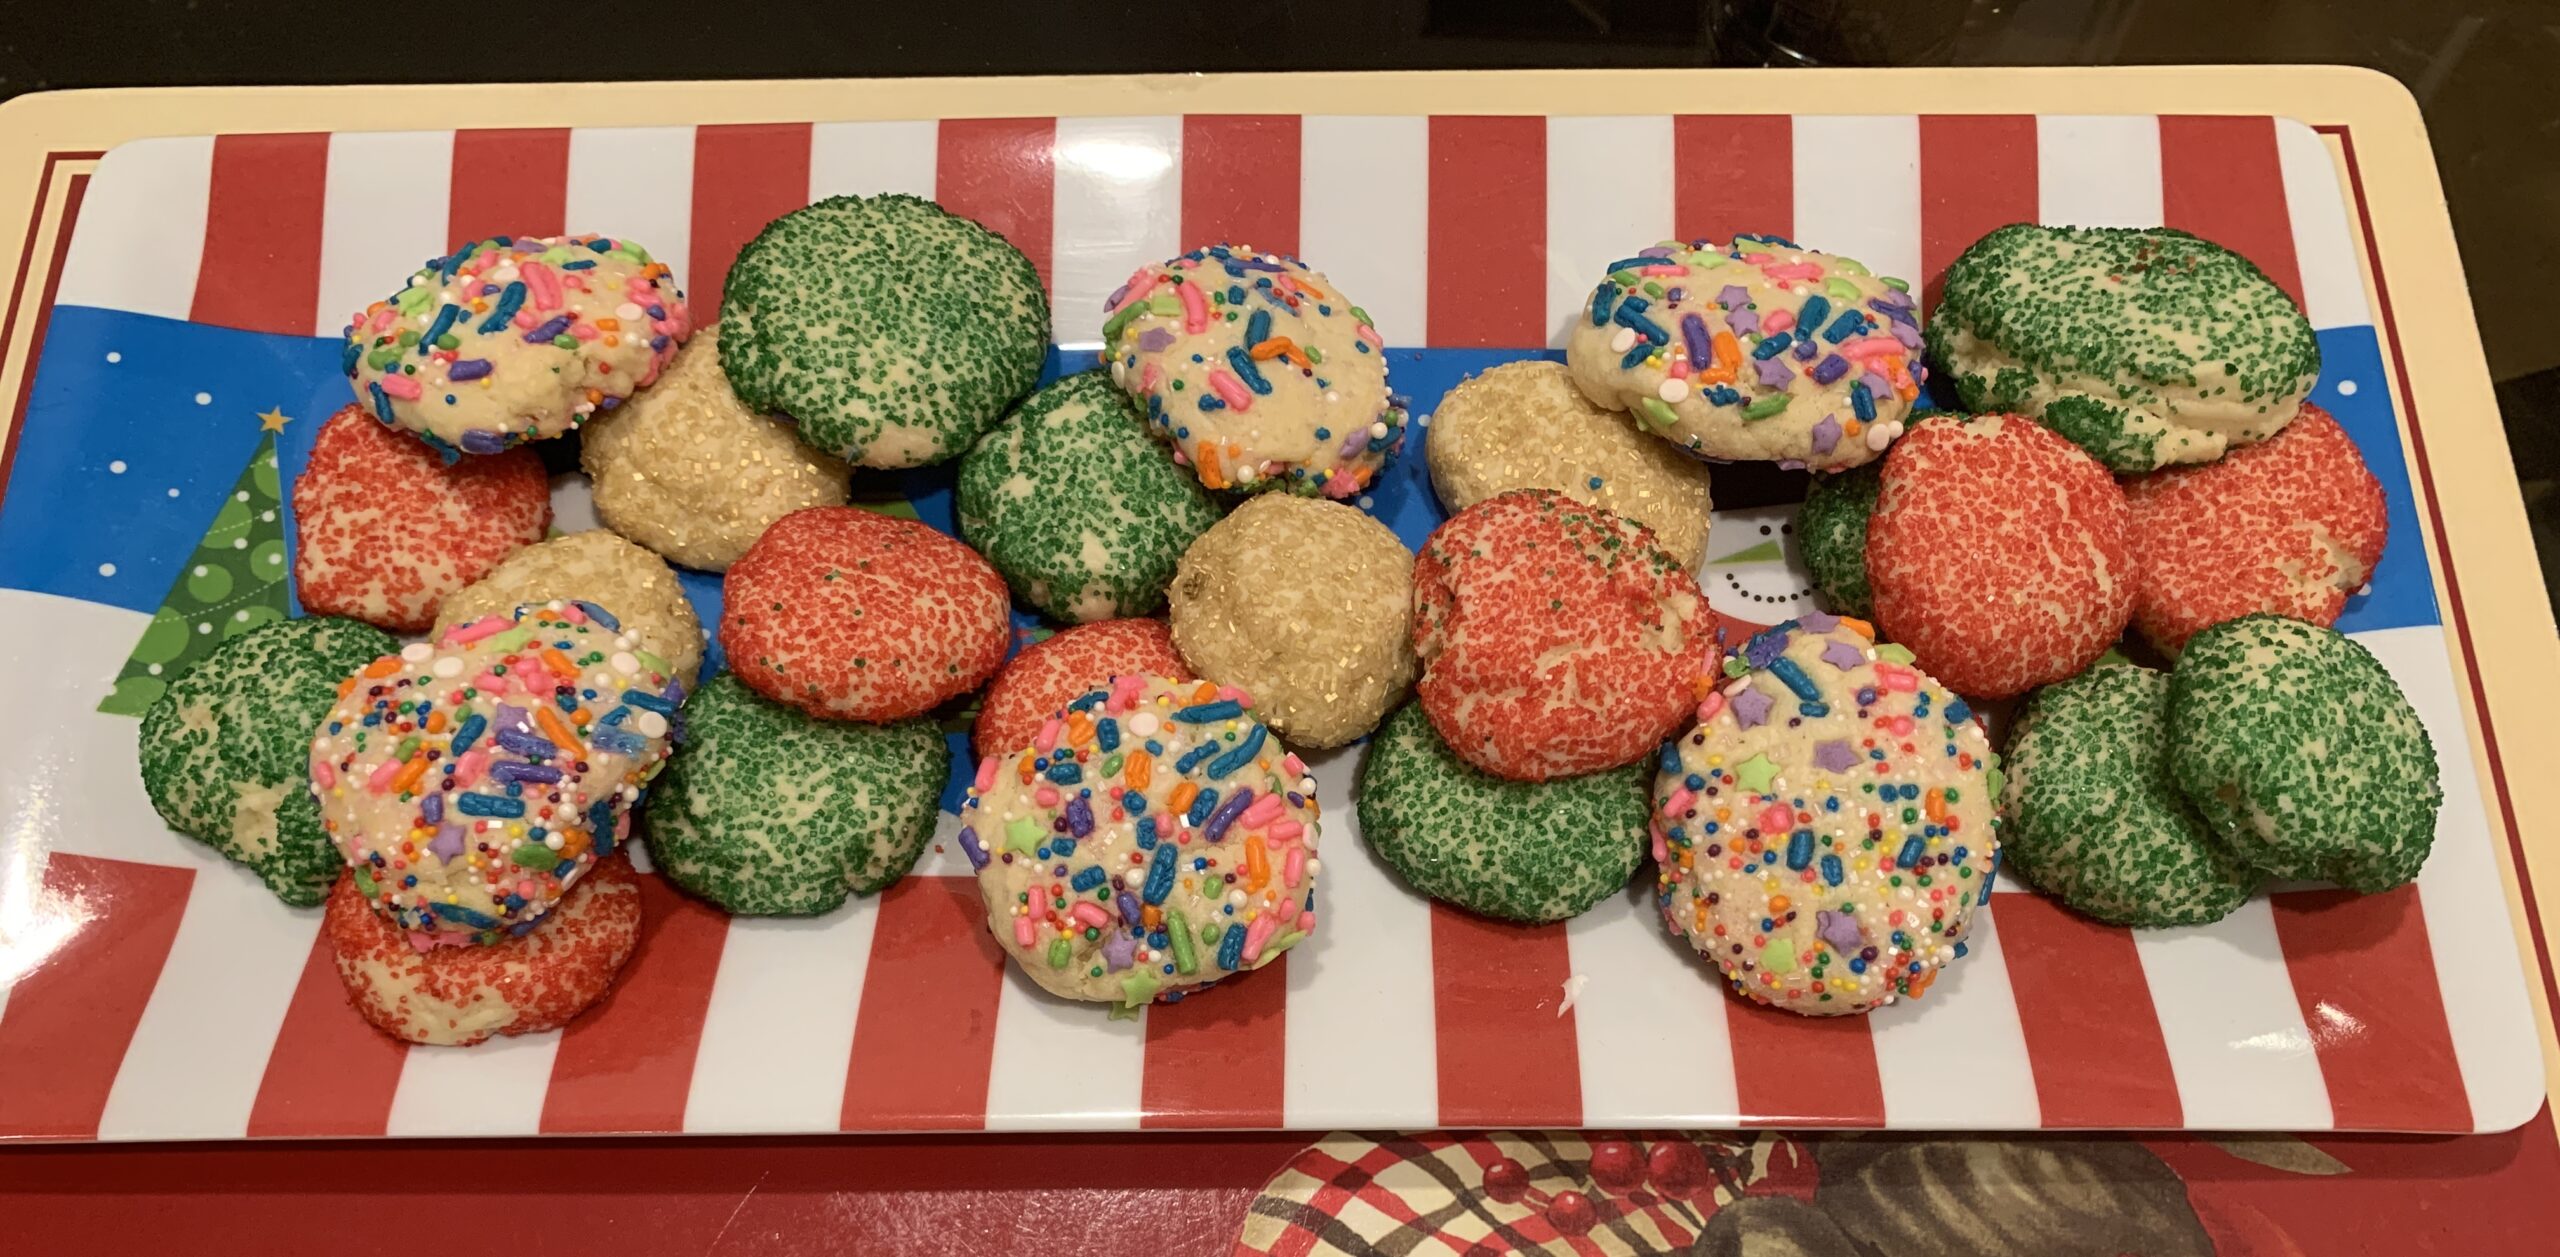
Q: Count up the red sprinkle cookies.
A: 7